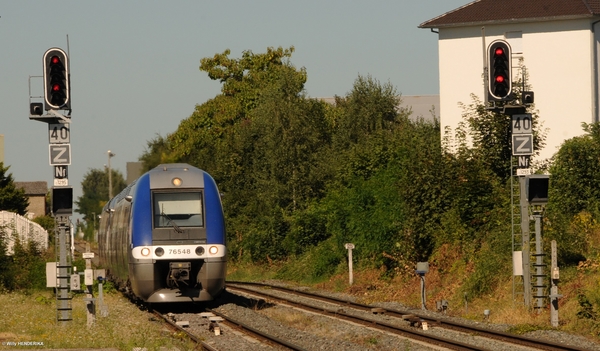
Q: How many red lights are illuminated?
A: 4